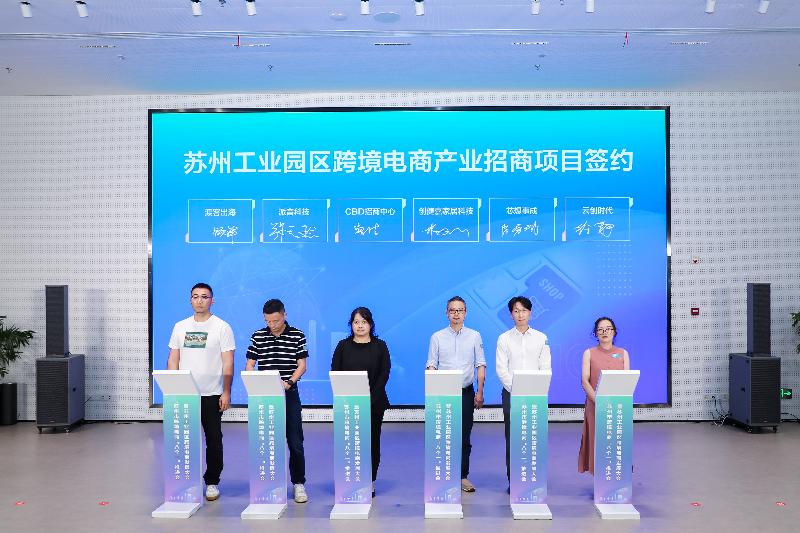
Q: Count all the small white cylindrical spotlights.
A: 10